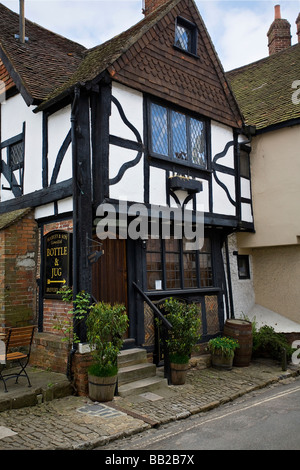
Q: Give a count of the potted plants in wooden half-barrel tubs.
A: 3